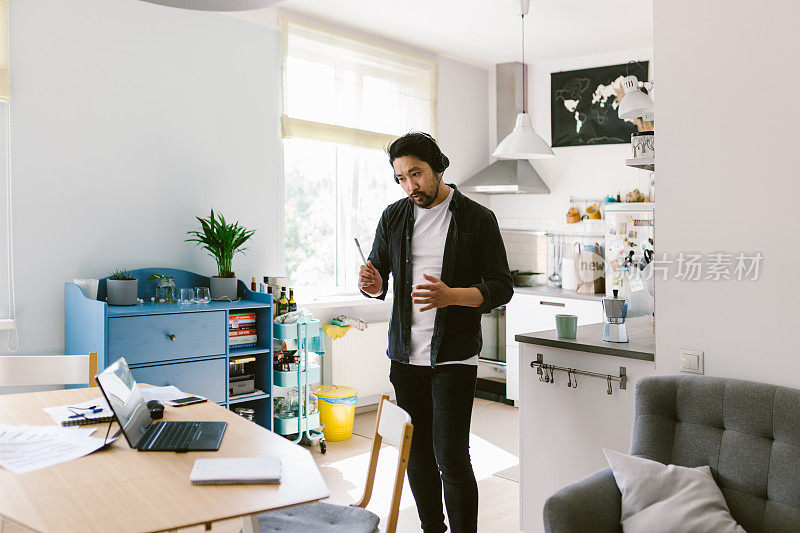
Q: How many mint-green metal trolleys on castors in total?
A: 1